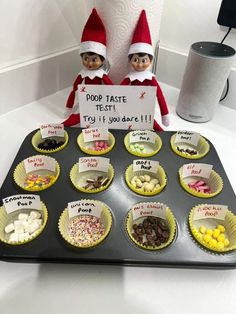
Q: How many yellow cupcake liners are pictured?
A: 12